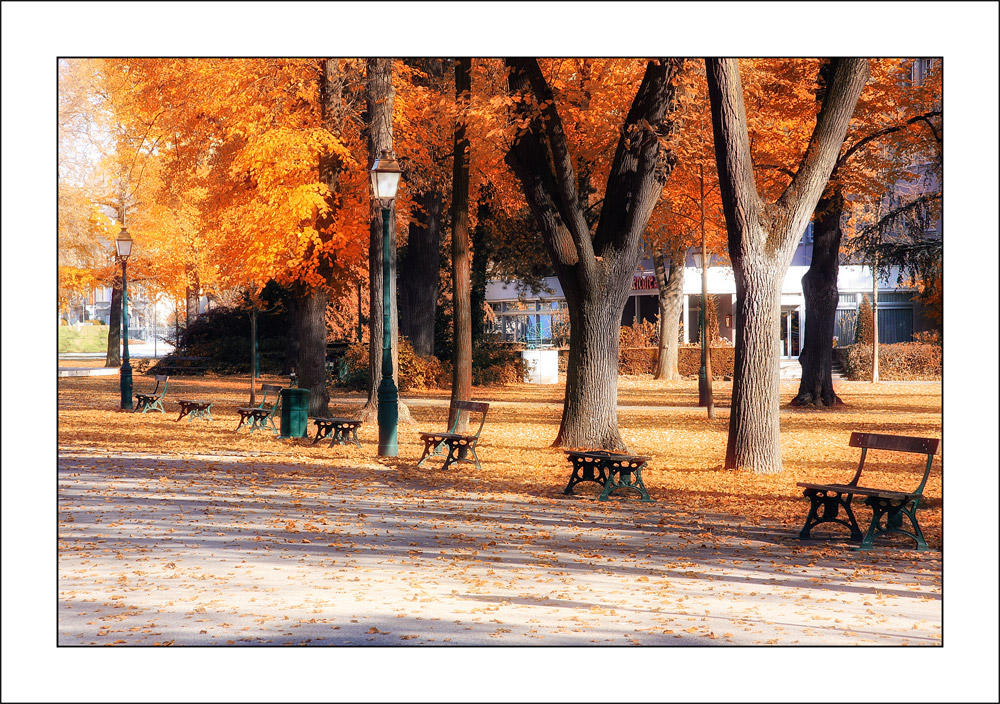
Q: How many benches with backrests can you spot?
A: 4